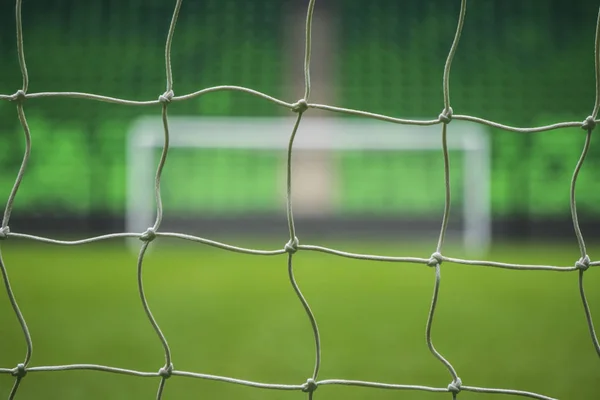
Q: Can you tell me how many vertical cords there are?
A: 5